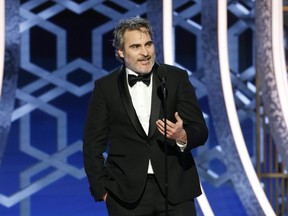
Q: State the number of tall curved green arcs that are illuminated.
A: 0